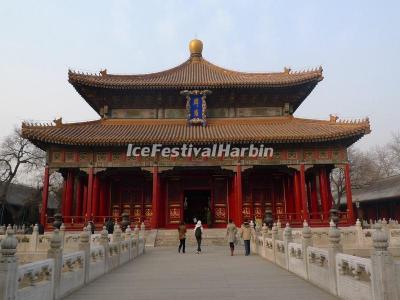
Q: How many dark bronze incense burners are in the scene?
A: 4